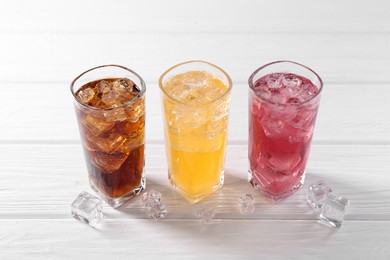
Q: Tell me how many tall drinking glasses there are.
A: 3